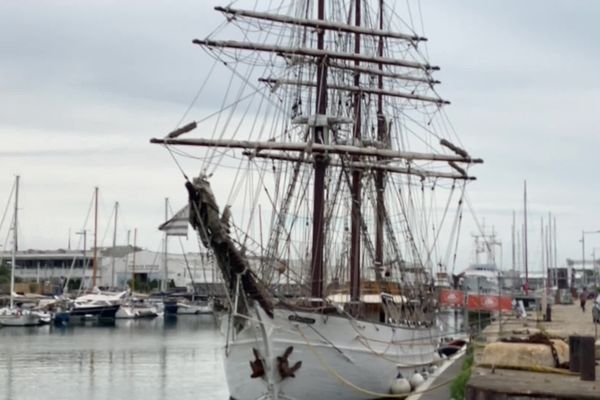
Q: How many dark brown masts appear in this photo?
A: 3